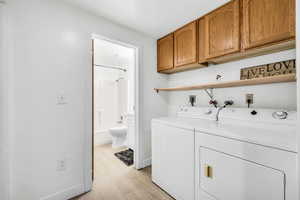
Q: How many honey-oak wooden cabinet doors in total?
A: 4